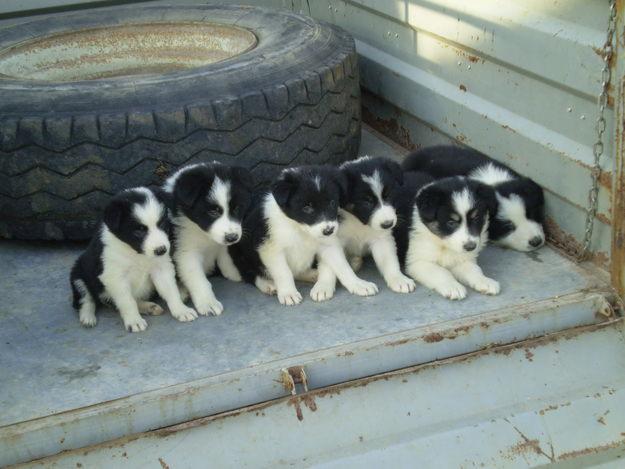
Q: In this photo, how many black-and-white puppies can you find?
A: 6